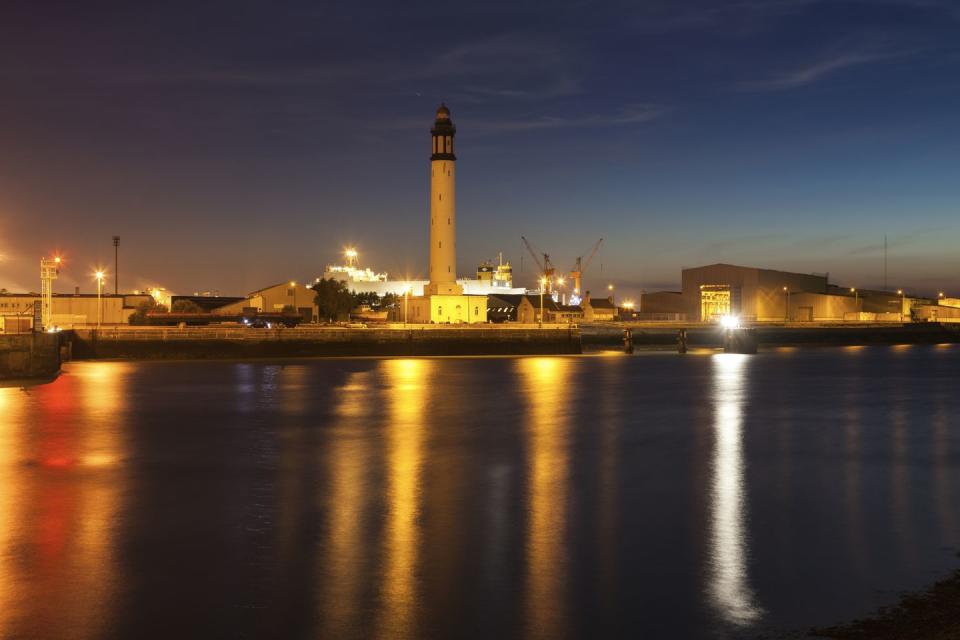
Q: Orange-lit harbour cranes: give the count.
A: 2